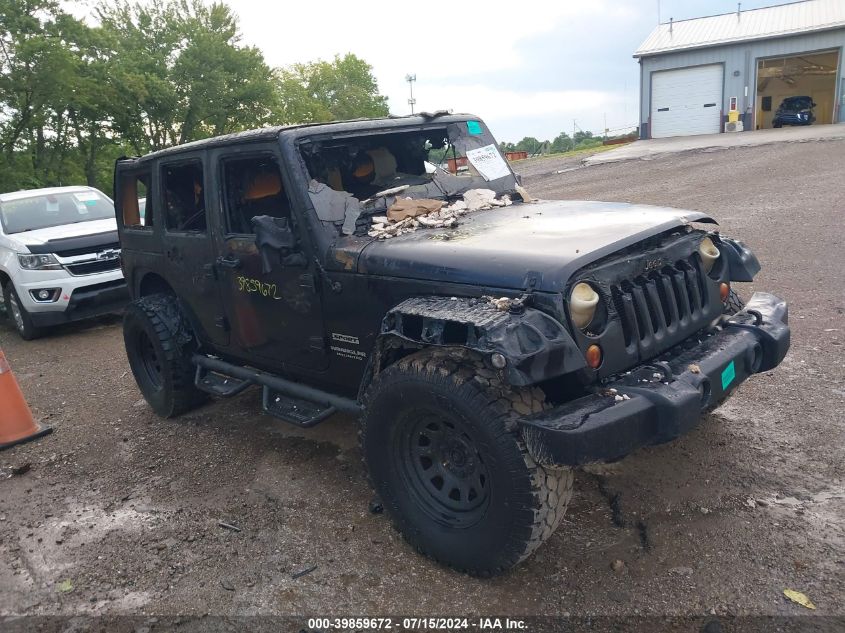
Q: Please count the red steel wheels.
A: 0